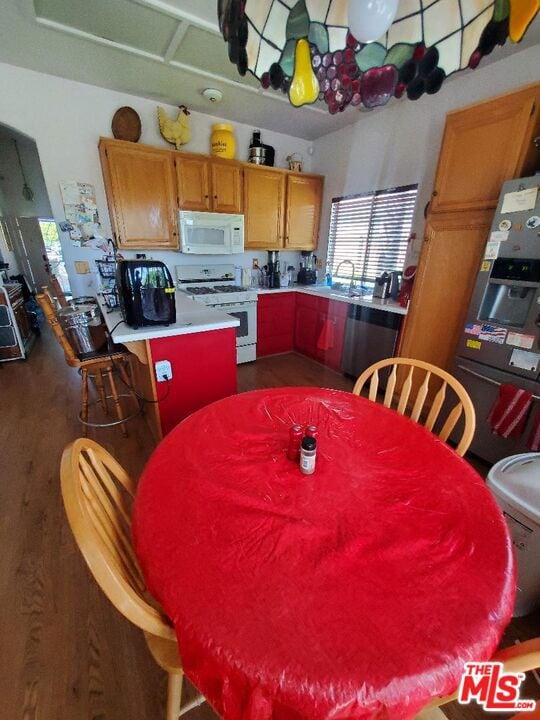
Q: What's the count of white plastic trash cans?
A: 1